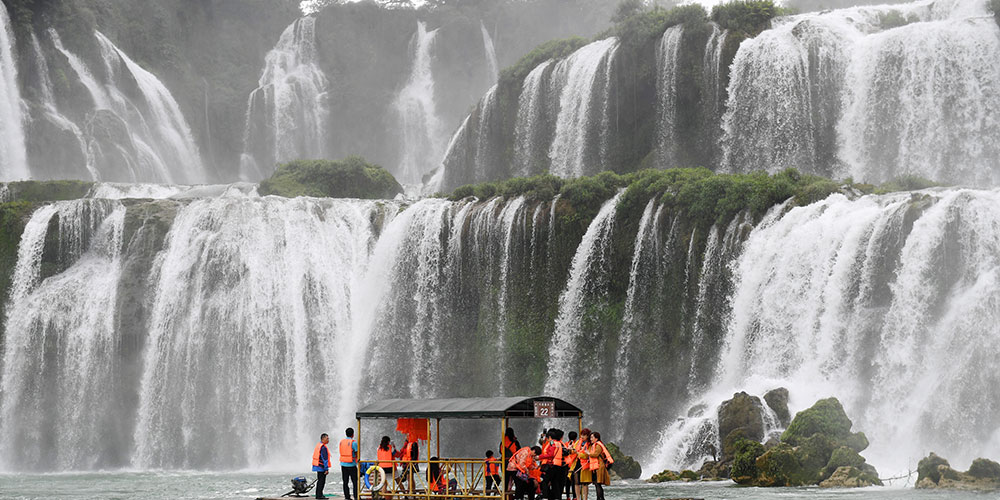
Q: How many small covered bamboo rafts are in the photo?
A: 1